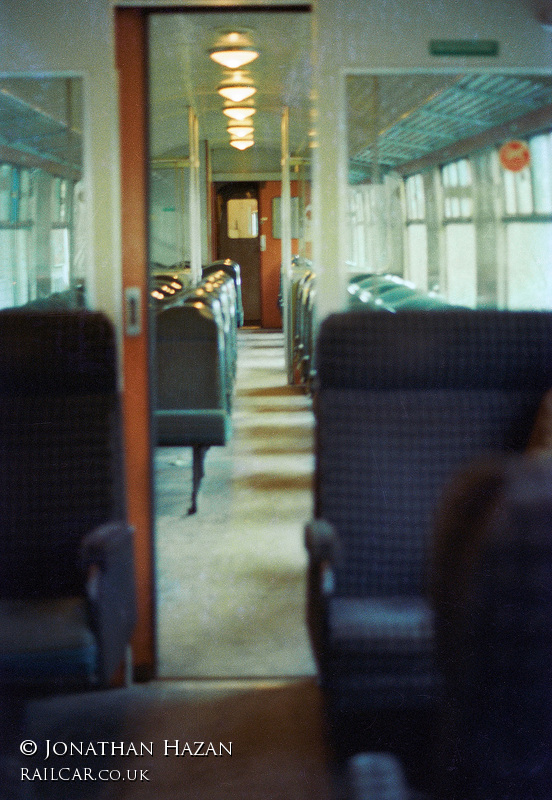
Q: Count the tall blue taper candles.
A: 0